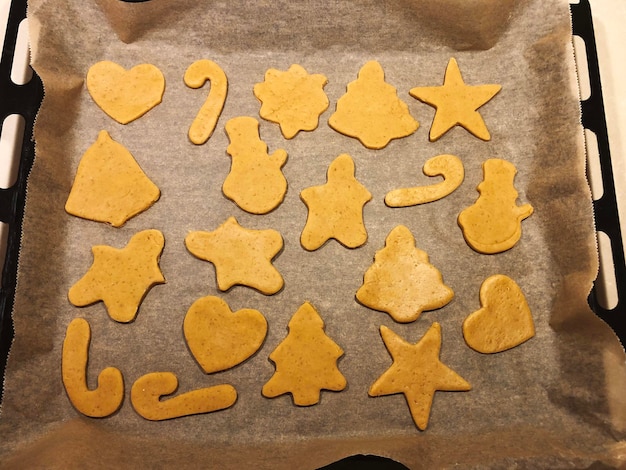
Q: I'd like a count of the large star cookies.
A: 2